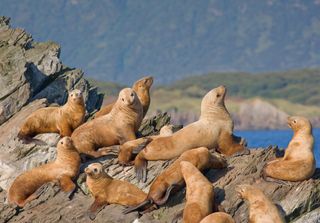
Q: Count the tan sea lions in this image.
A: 12